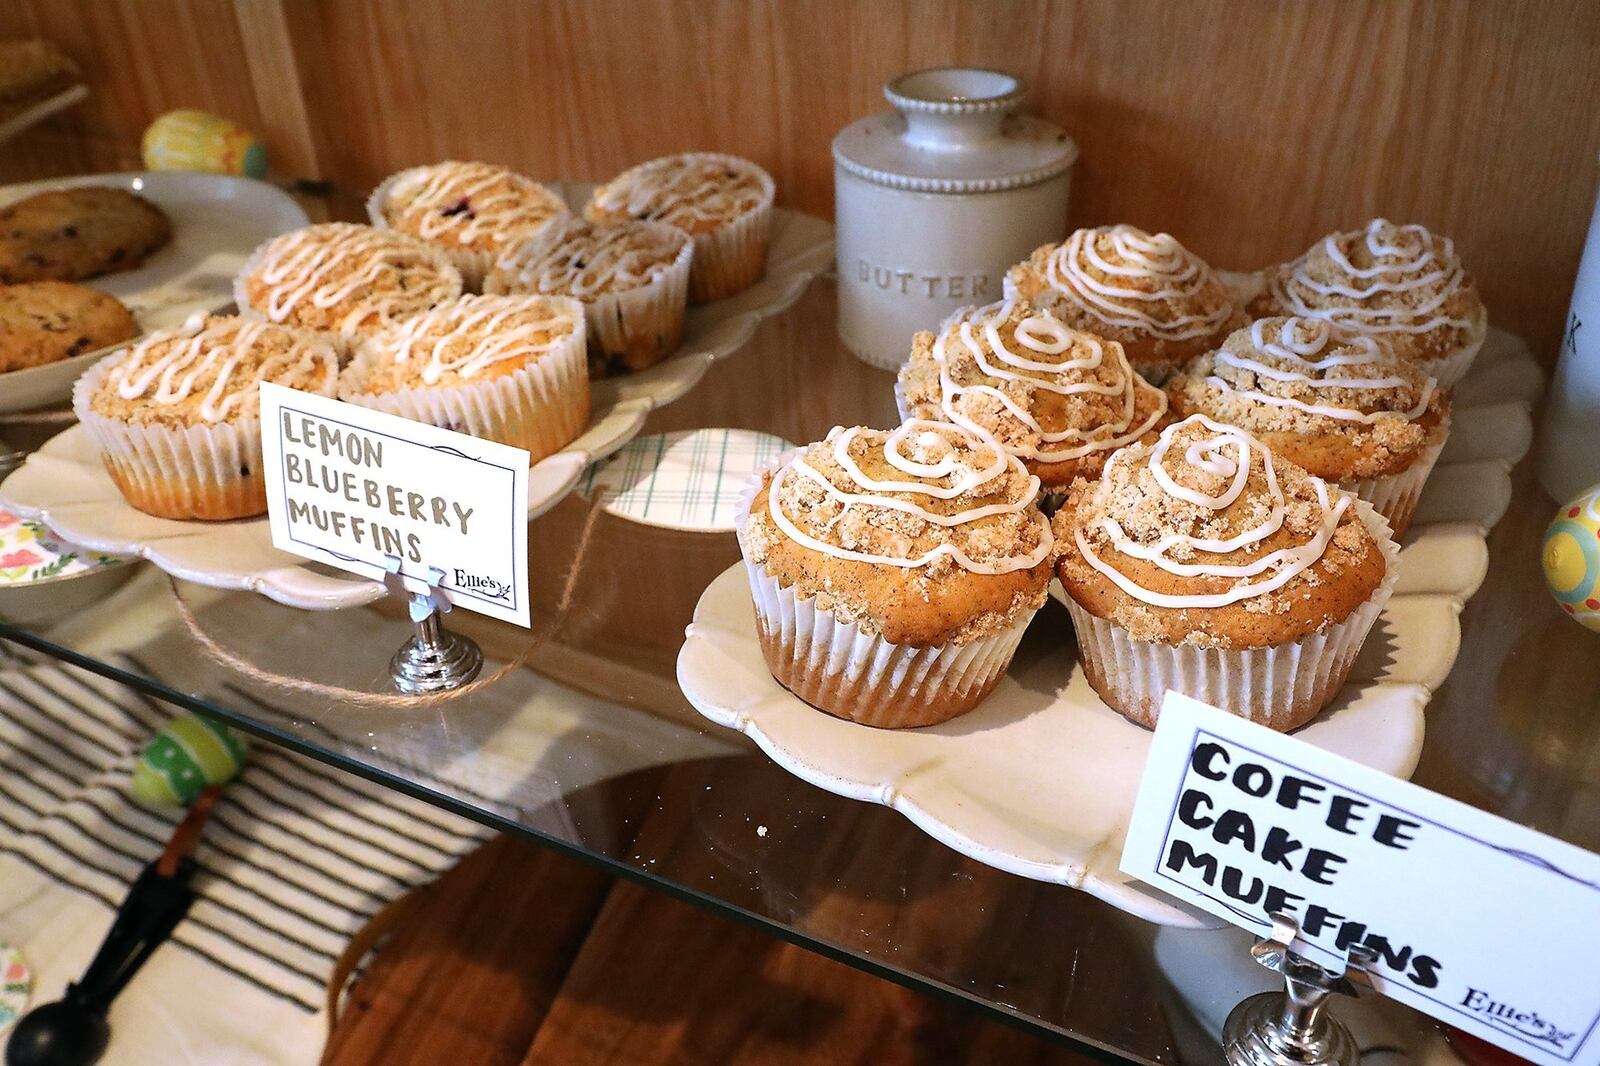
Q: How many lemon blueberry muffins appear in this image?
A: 6